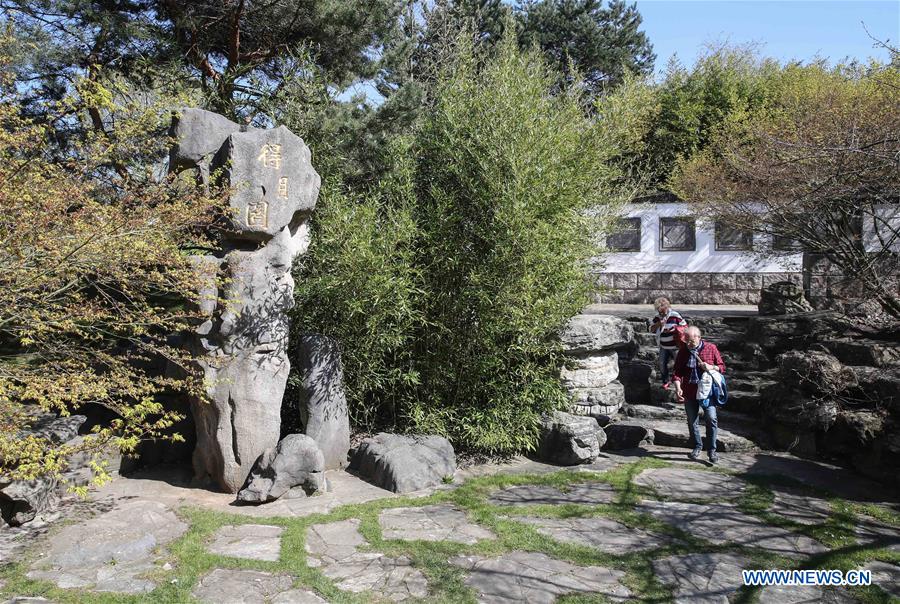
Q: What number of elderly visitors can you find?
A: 2